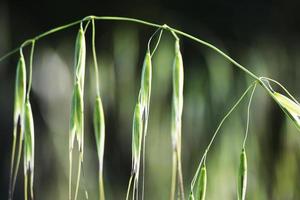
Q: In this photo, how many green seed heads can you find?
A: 11